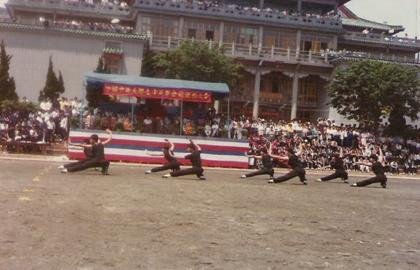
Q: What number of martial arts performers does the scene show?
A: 8